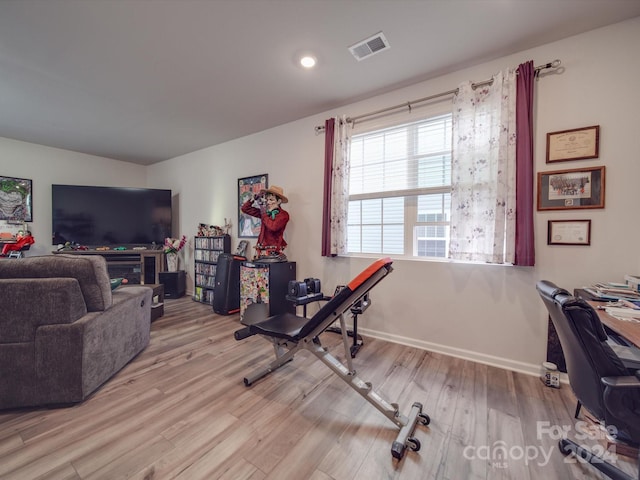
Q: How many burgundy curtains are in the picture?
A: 2